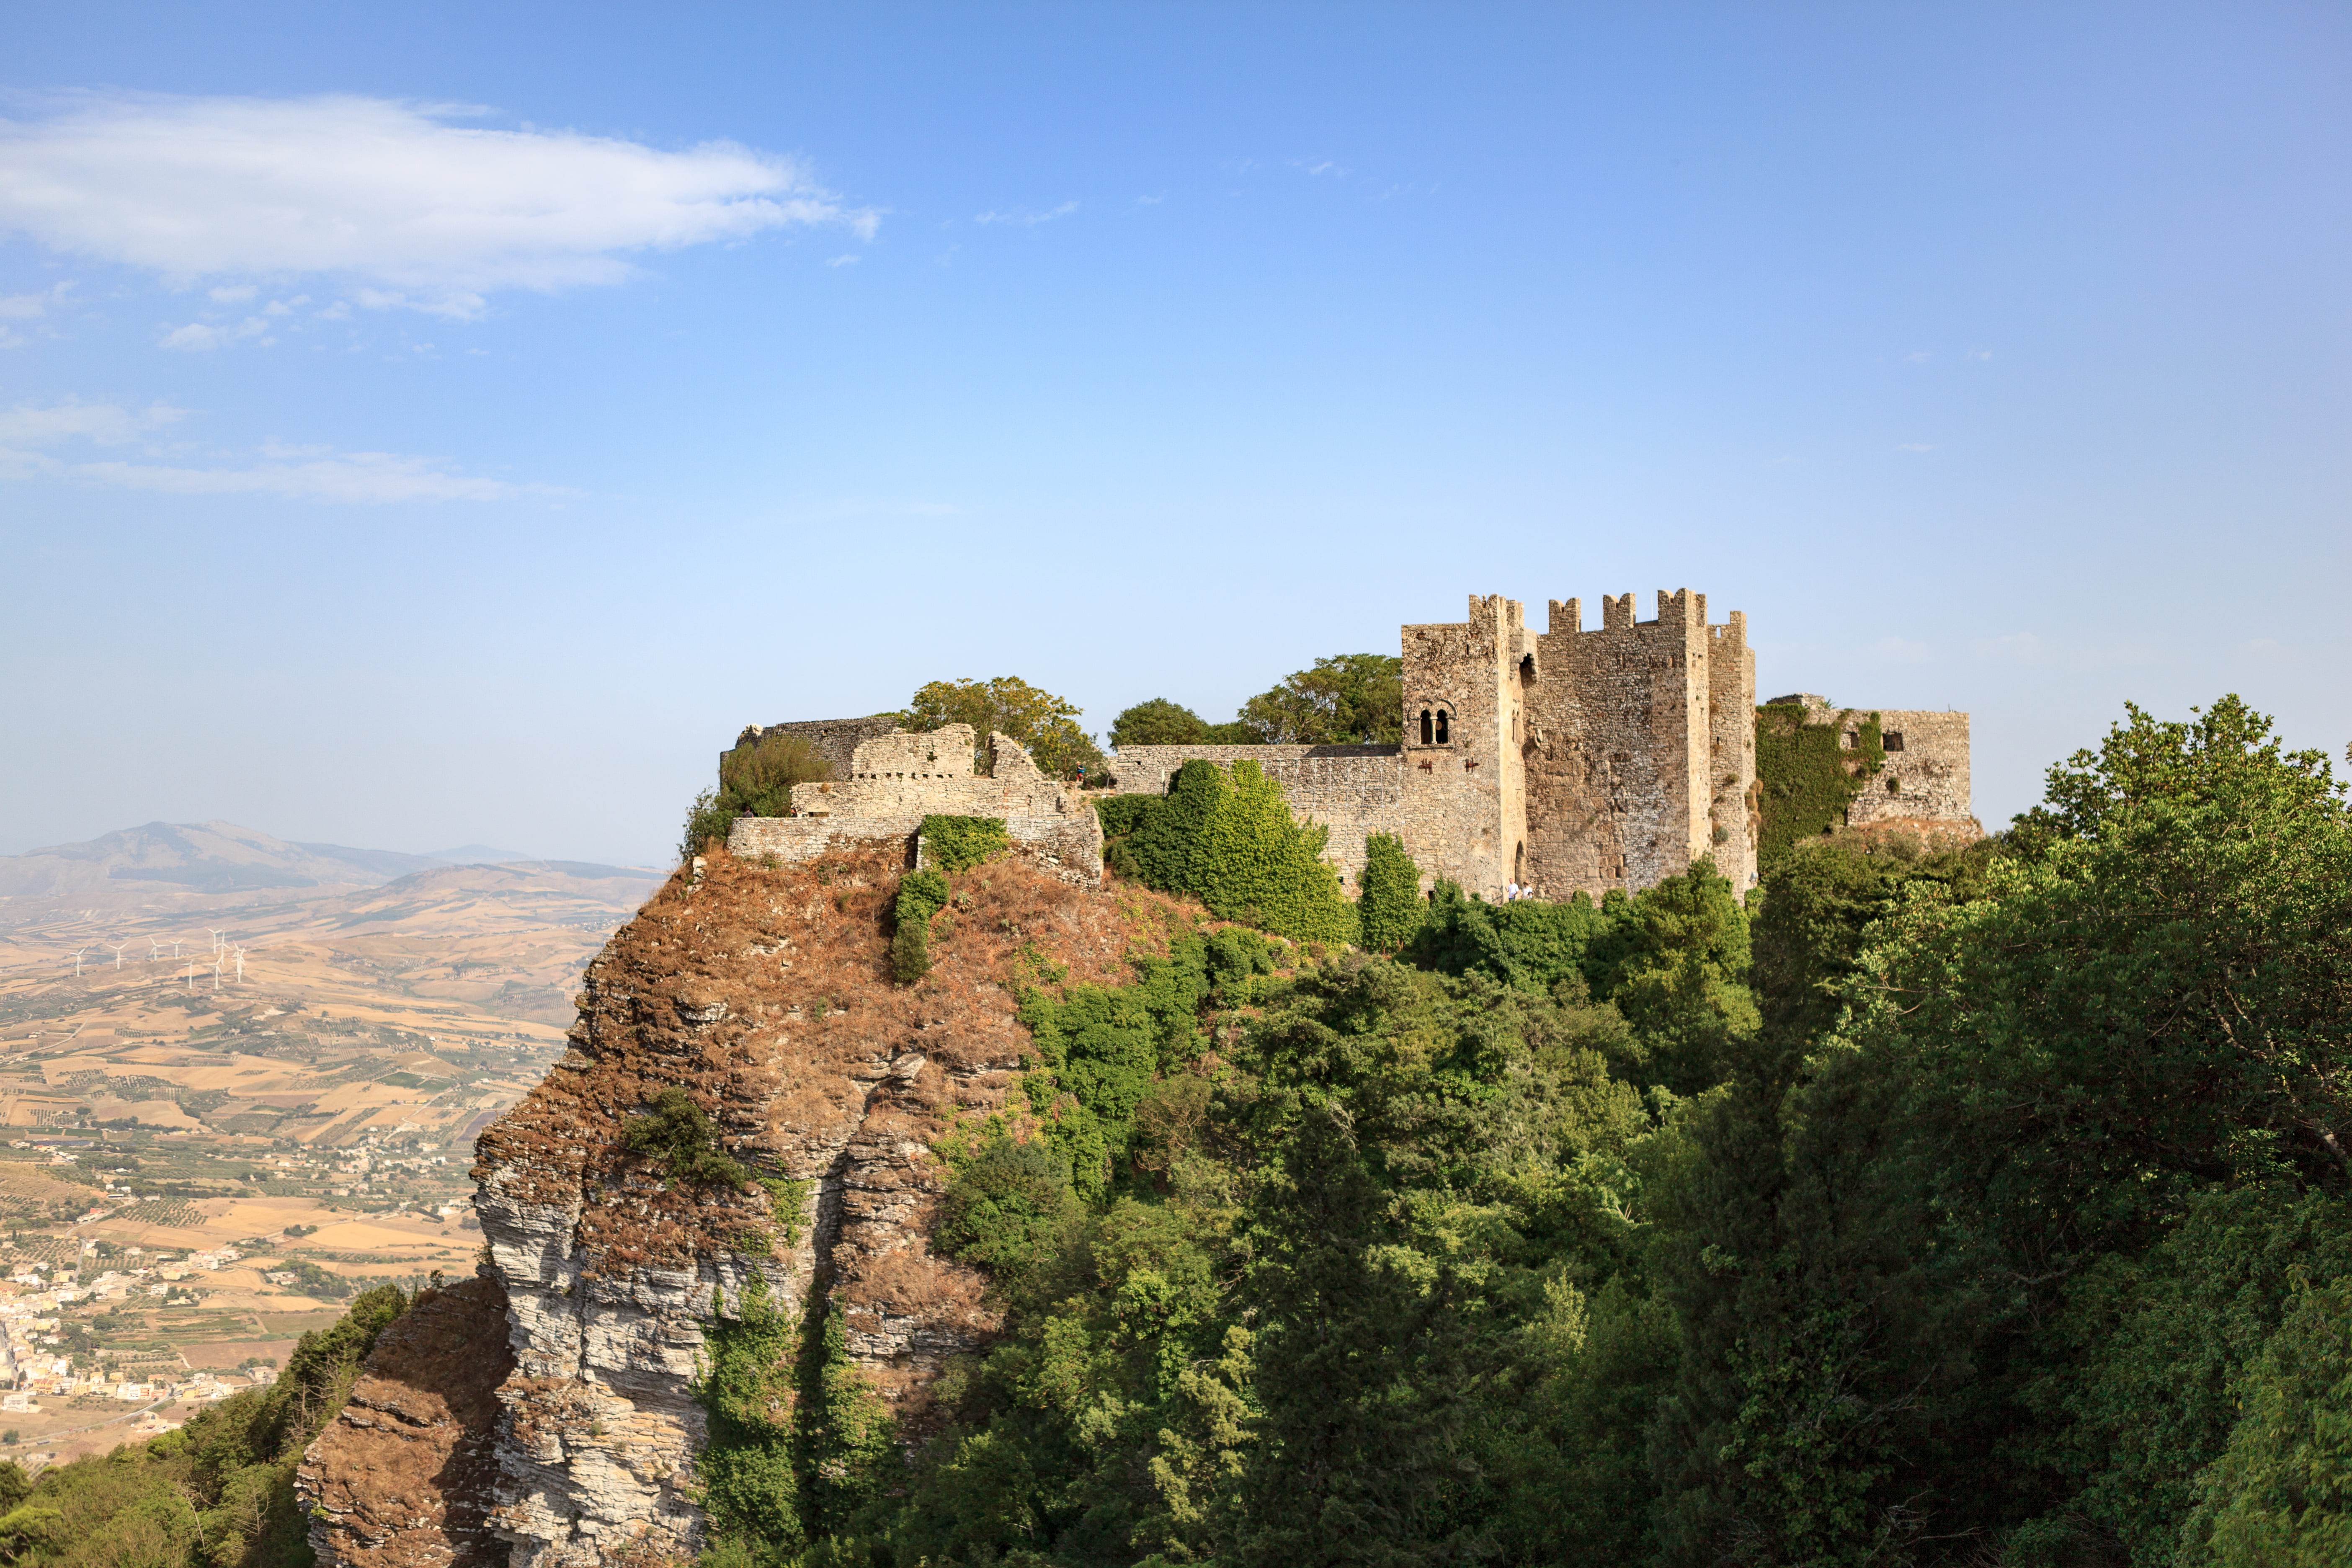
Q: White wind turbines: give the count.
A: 11